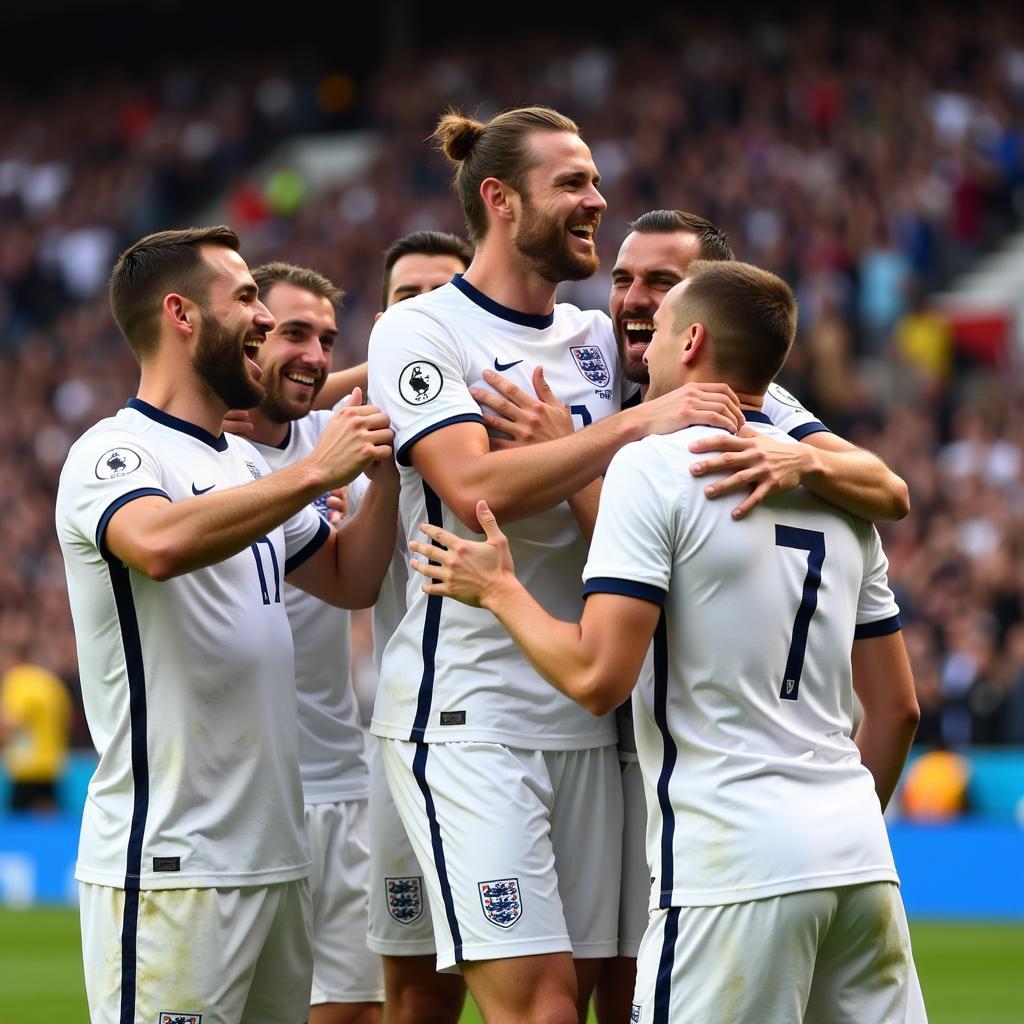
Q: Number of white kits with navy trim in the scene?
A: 6